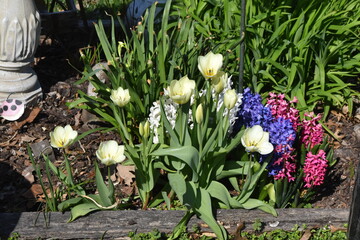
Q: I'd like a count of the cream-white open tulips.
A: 6